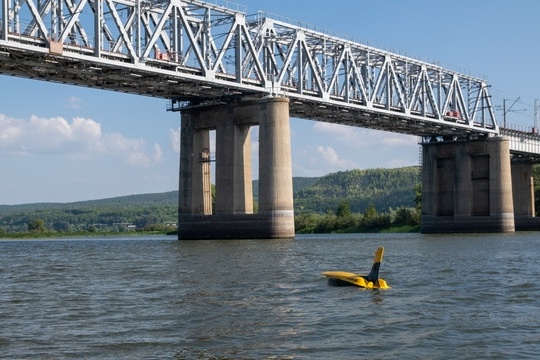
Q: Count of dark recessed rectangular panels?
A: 2